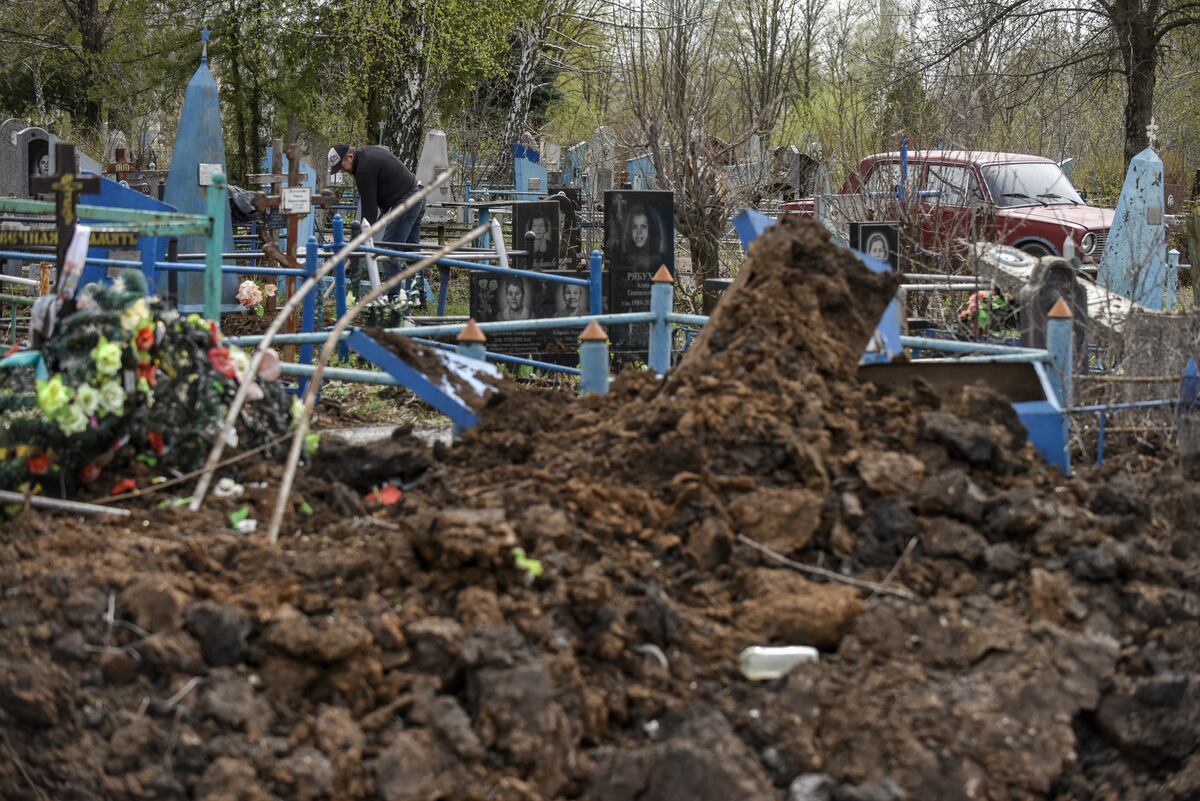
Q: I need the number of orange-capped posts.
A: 4